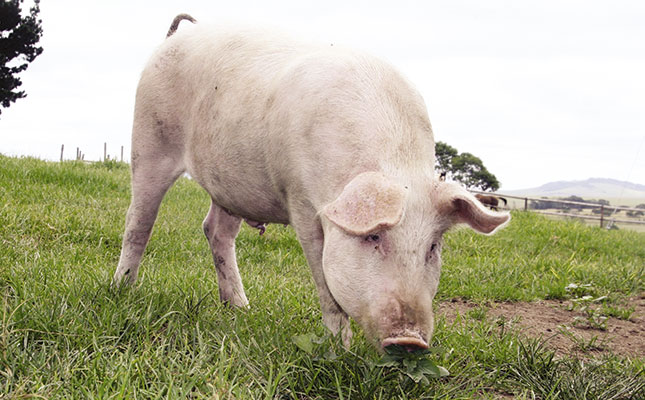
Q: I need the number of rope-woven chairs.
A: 0